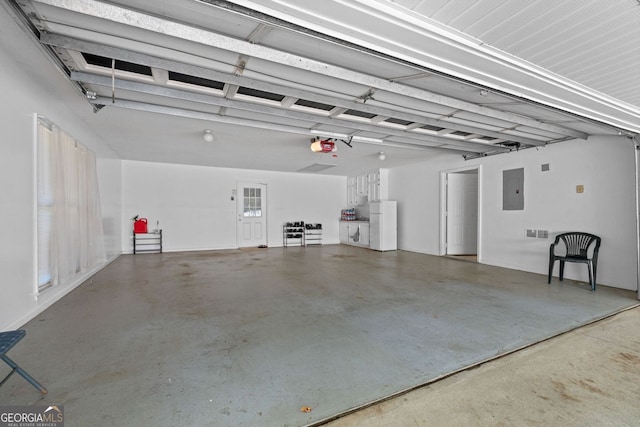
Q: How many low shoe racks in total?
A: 3